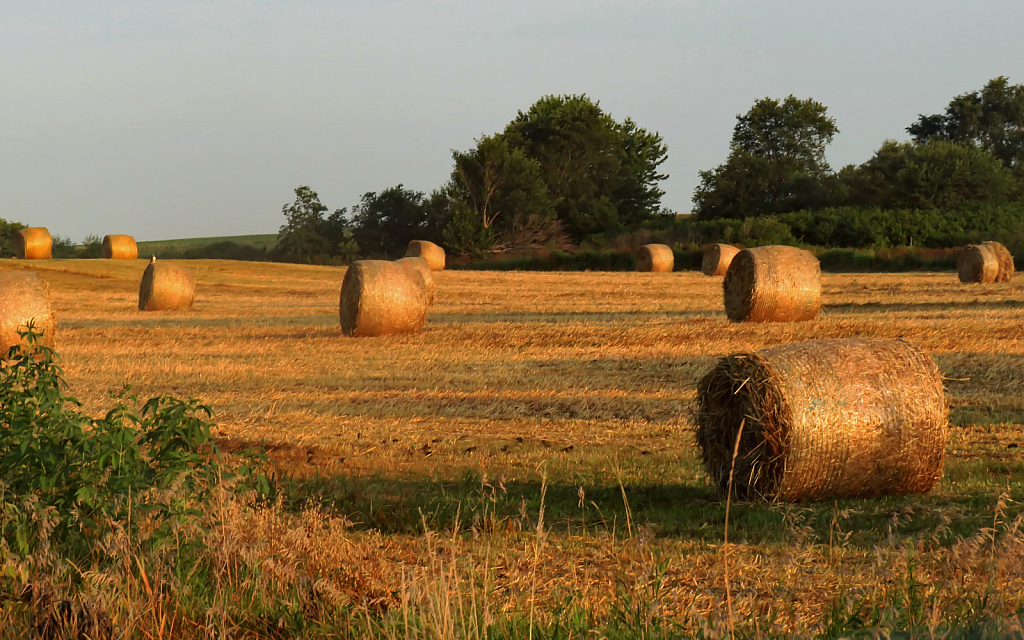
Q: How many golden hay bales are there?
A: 13